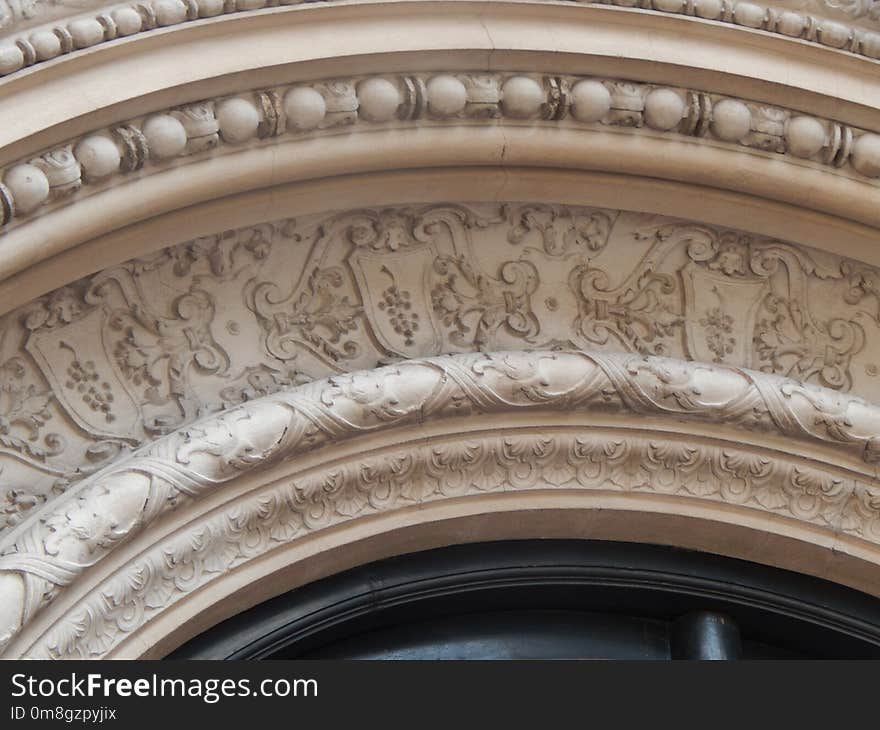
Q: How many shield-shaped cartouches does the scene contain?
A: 3